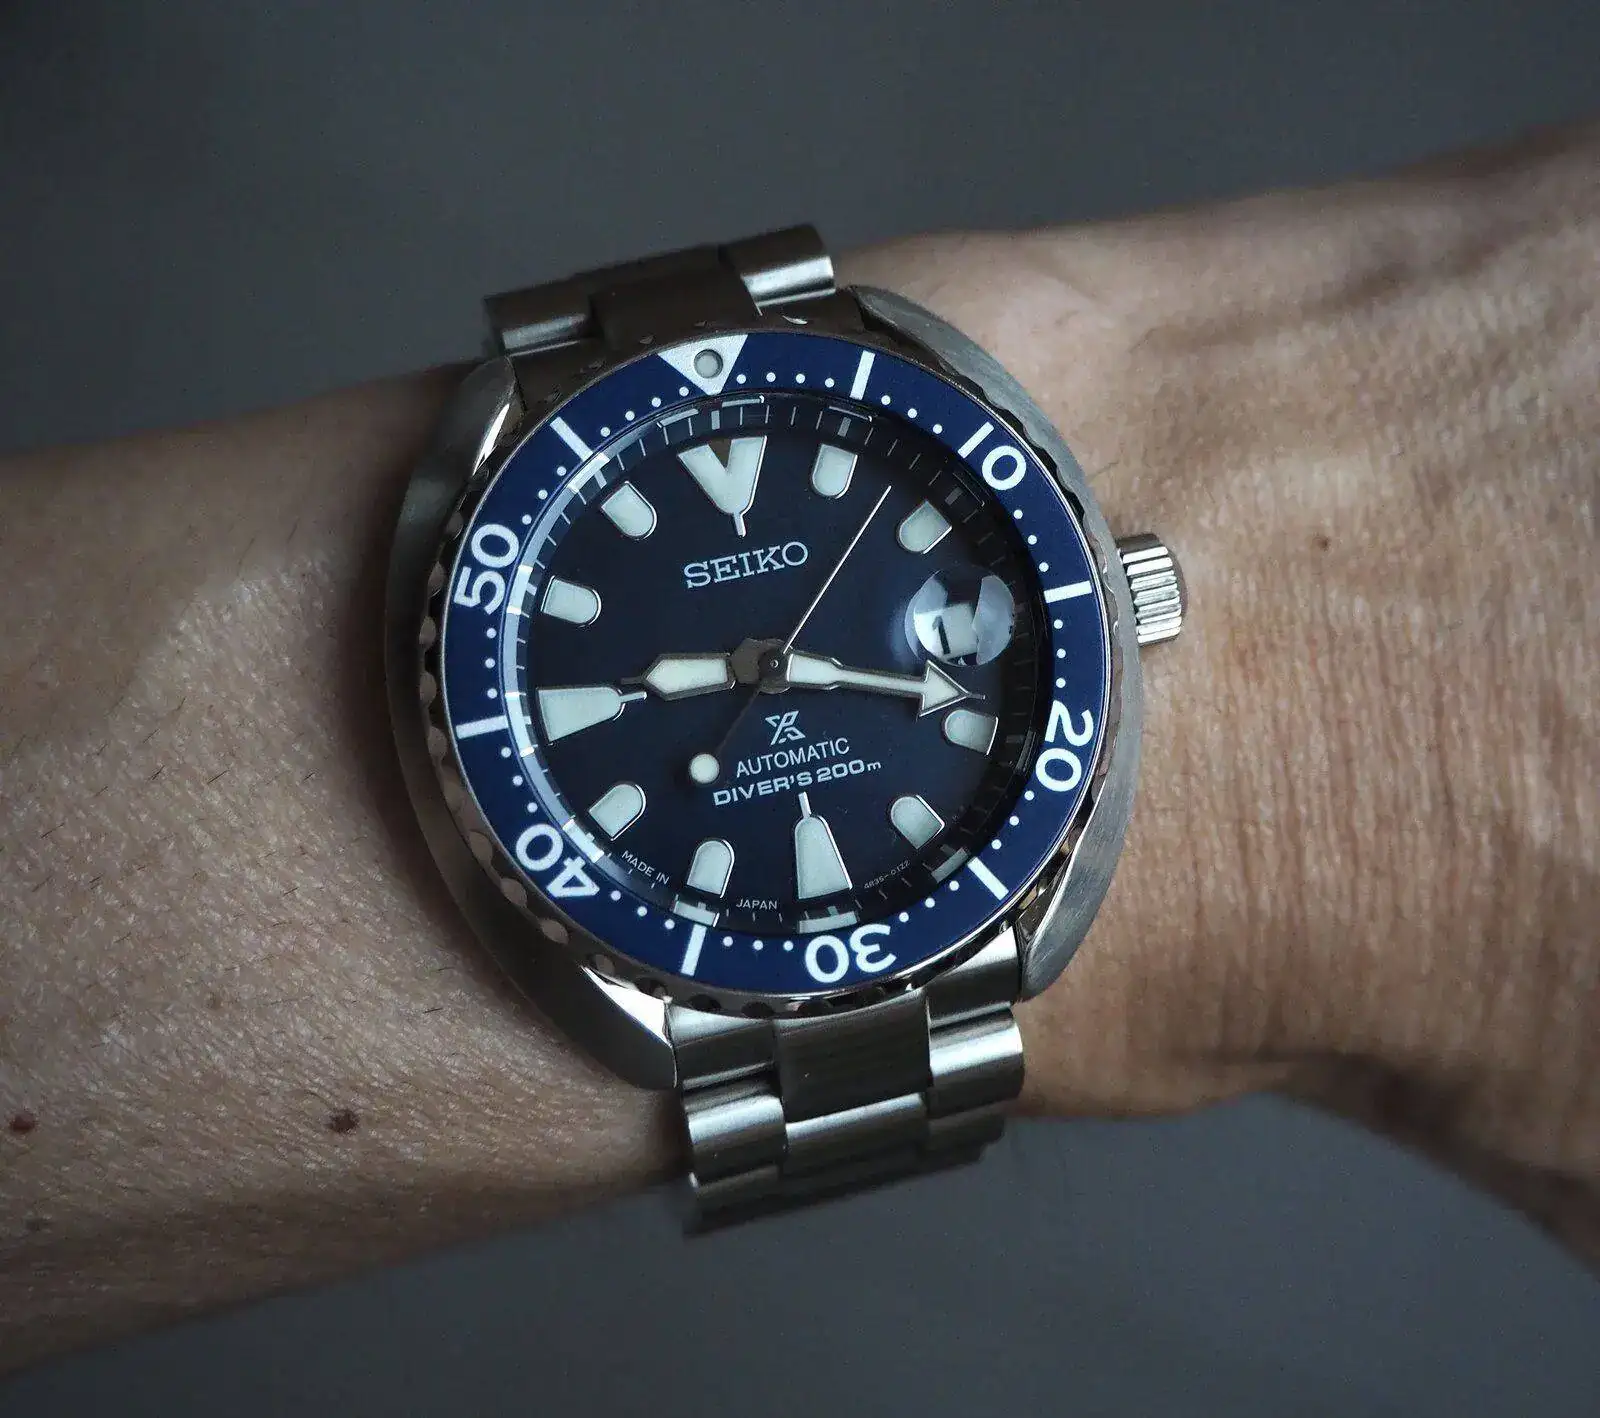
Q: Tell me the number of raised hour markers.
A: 11